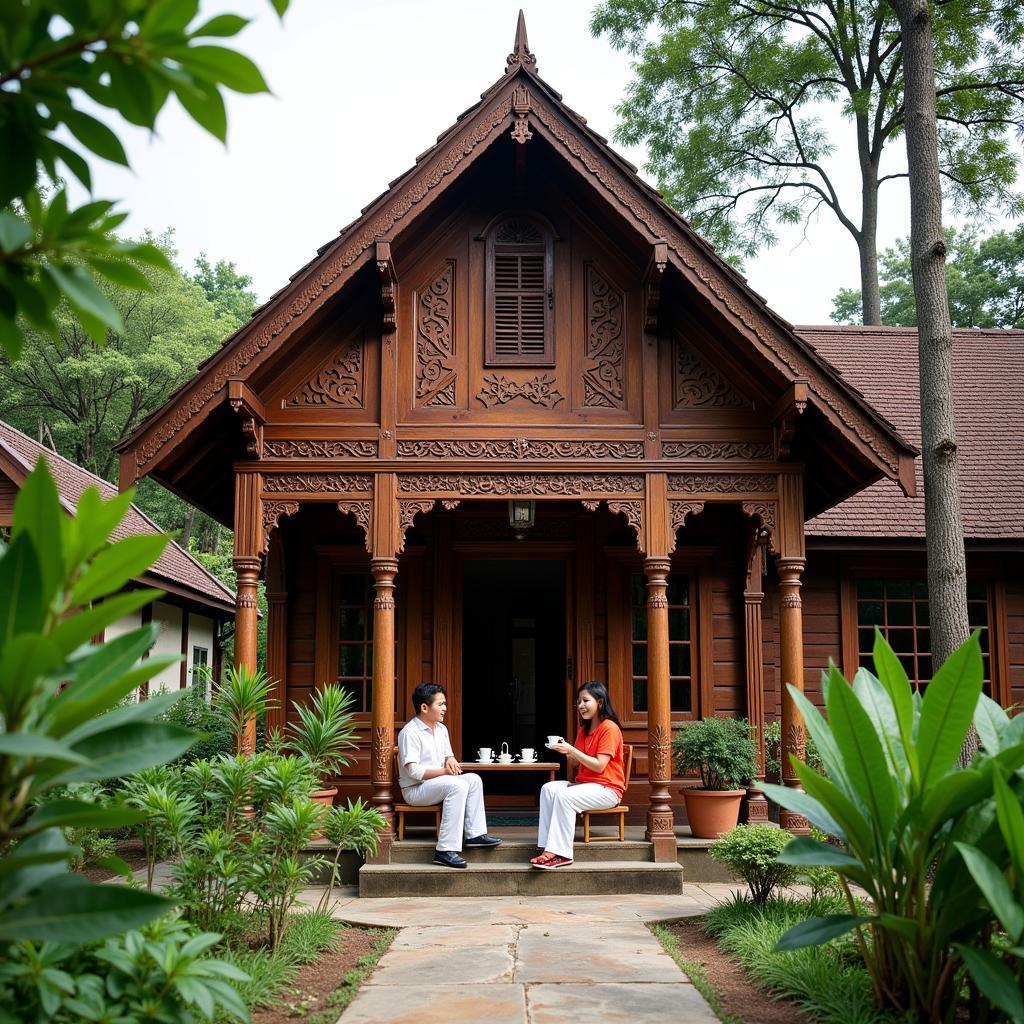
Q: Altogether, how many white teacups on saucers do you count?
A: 3